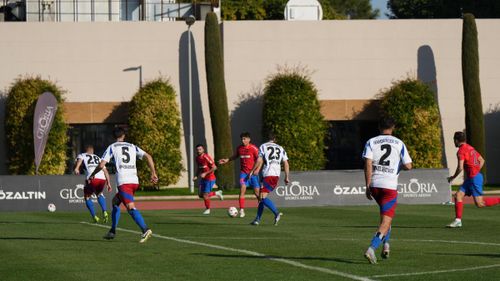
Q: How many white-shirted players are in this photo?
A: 4